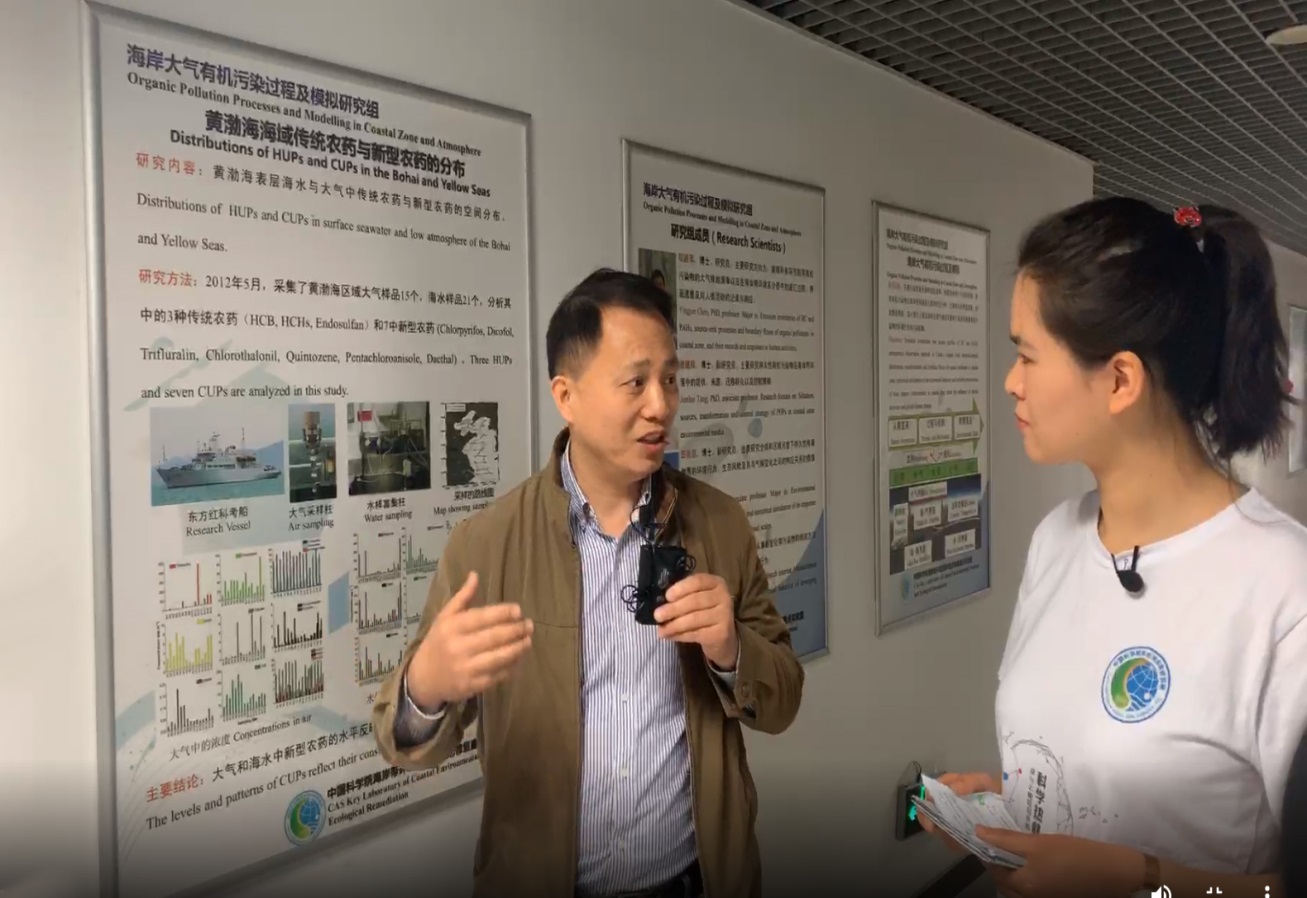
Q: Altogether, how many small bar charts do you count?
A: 14